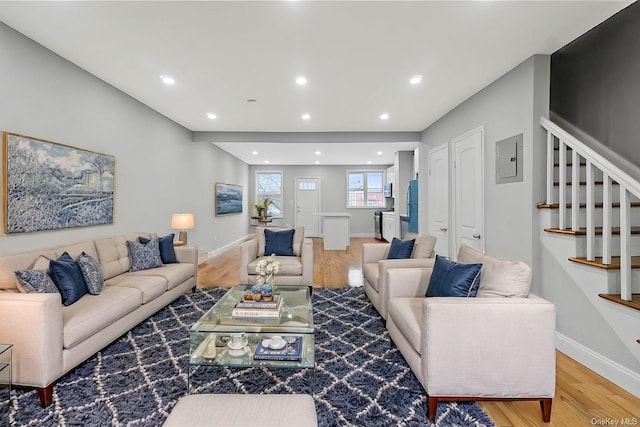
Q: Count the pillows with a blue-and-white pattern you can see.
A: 3